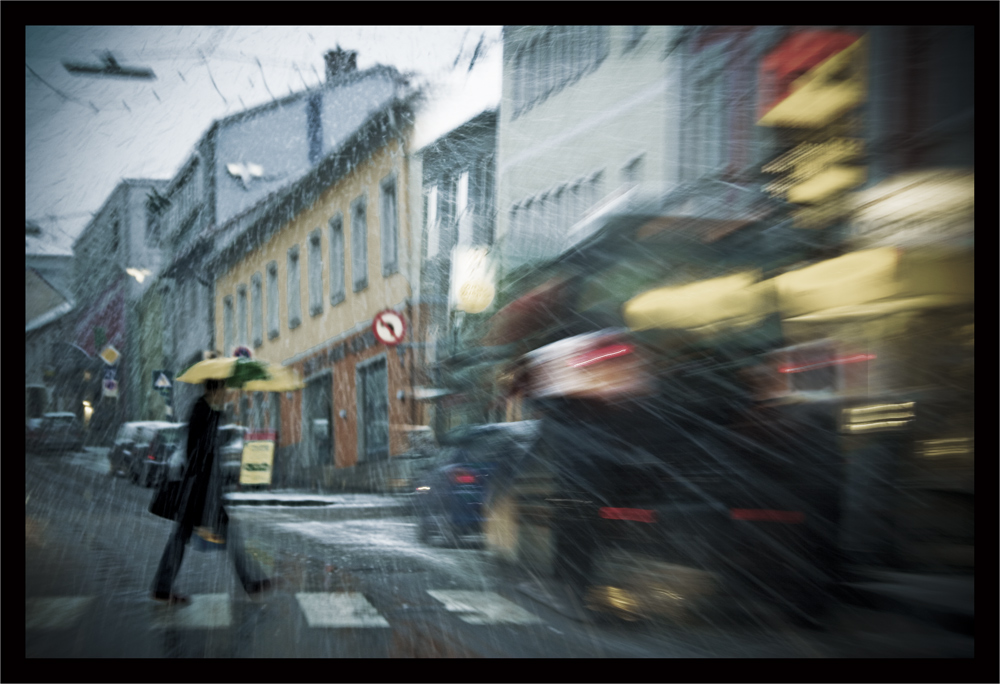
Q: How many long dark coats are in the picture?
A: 1